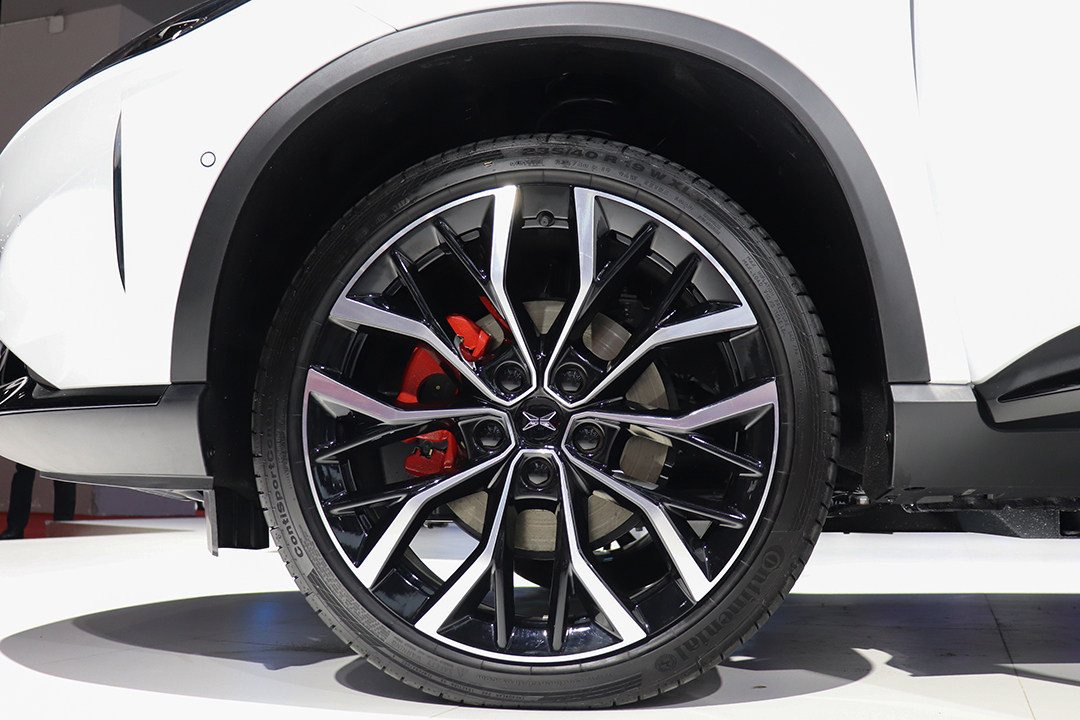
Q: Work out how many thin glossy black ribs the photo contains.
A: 10